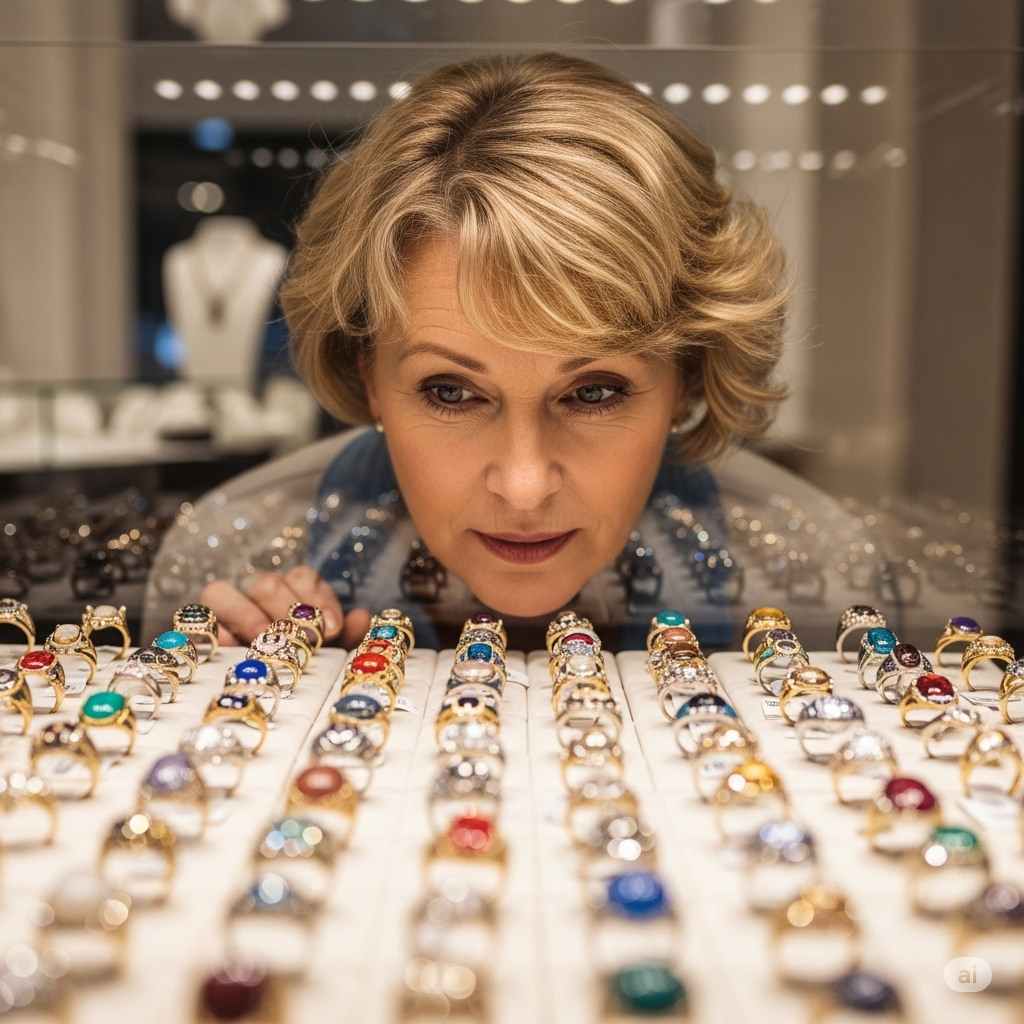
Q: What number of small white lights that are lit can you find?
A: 14